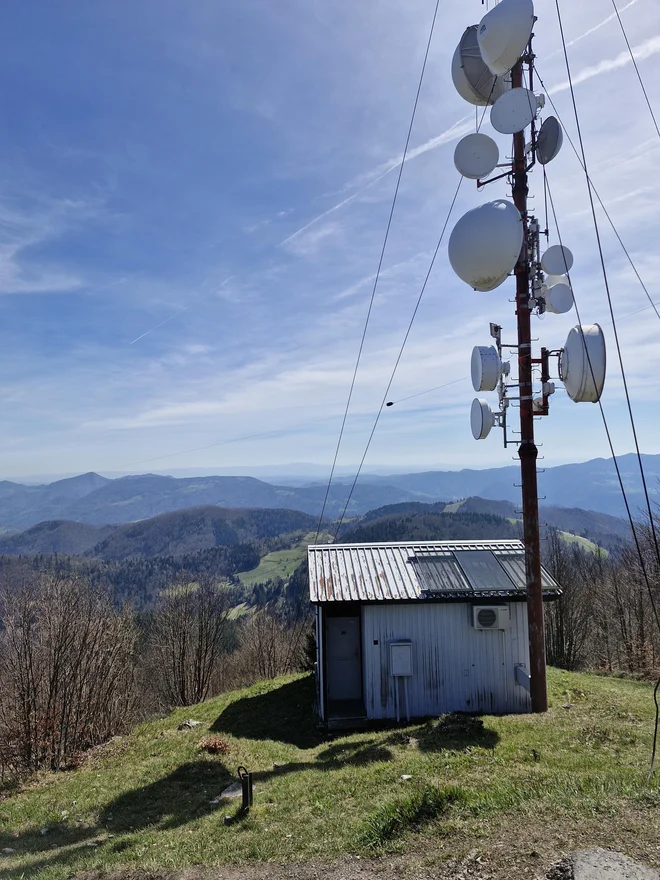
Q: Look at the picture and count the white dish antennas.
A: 11